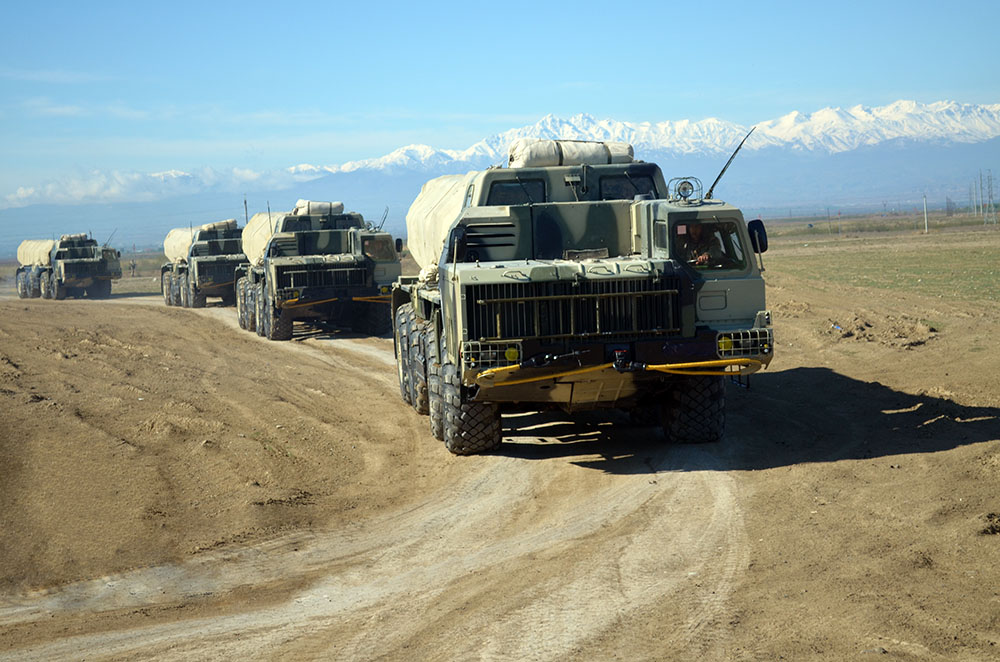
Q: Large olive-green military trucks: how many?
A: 4